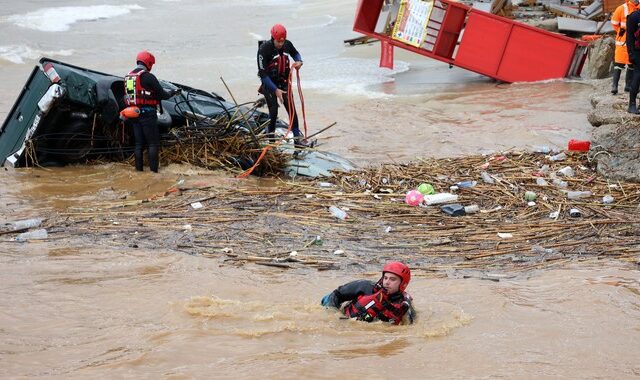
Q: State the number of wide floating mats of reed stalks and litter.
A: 1